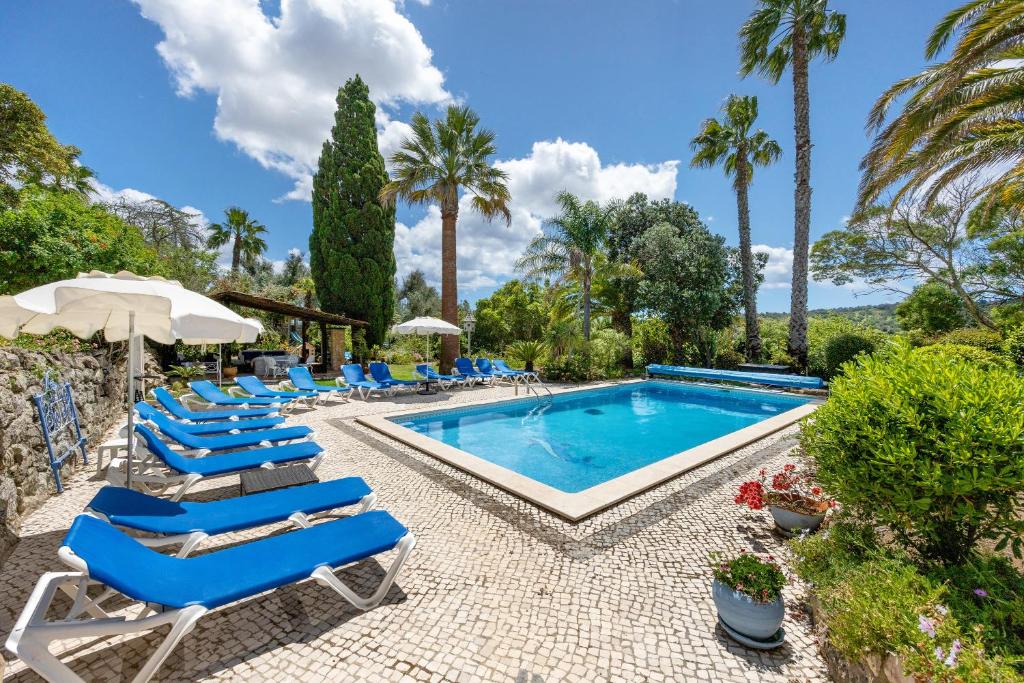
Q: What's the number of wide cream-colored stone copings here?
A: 1